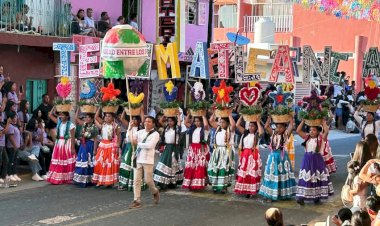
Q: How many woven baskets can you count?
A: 11